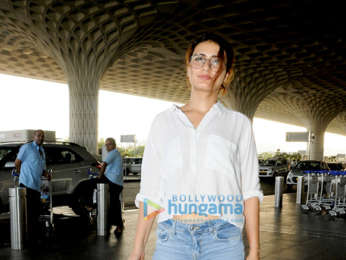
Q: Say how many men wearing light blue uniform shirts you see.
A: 2